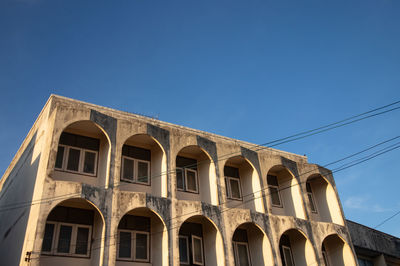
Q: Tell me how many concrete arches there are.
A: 12